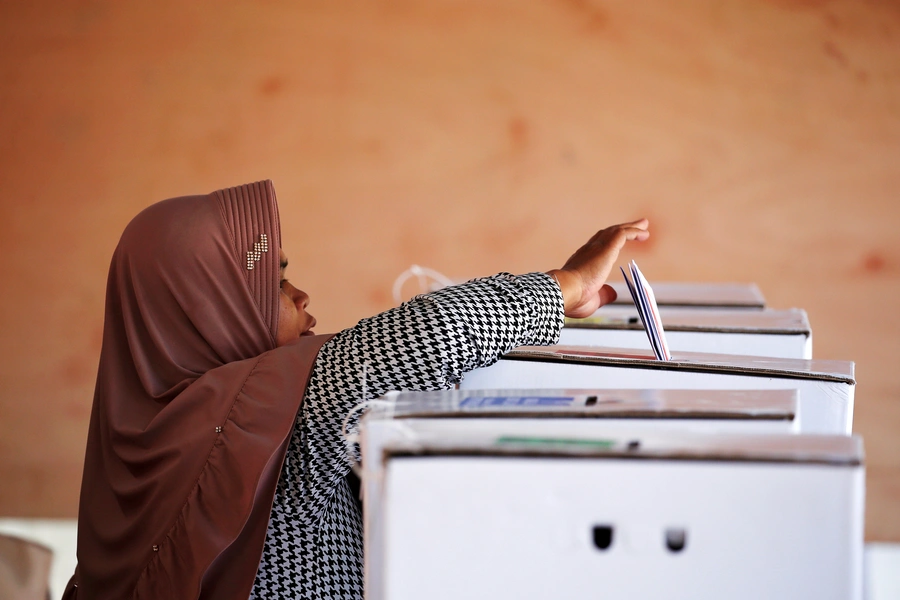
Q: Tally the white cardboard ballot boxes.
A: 5